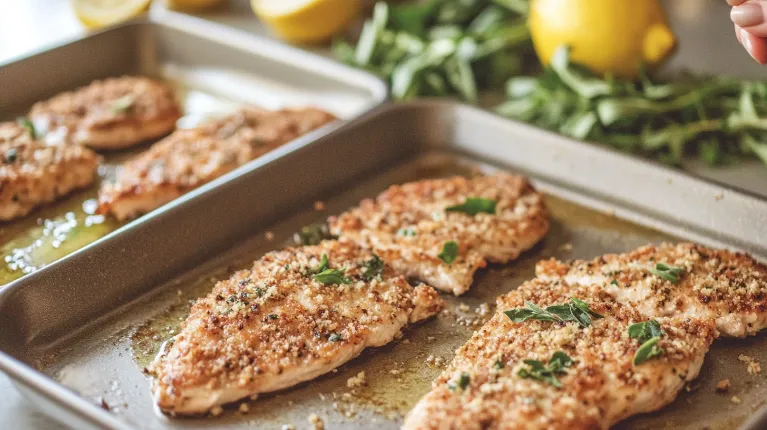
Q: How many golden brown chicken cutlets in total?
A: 7